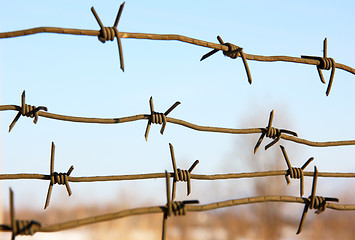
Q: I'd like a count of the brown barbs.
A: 12